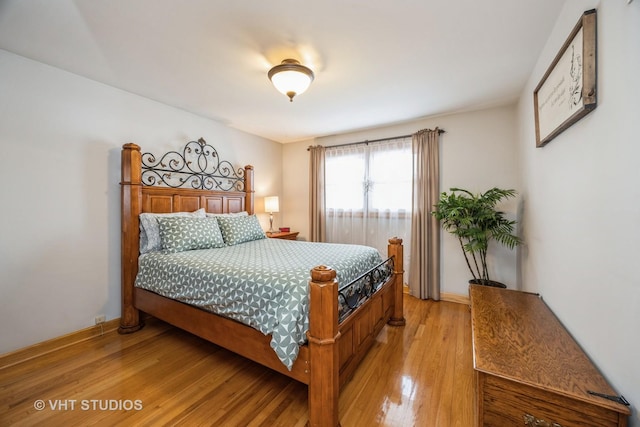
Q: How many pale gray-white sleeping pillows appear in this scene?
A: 2